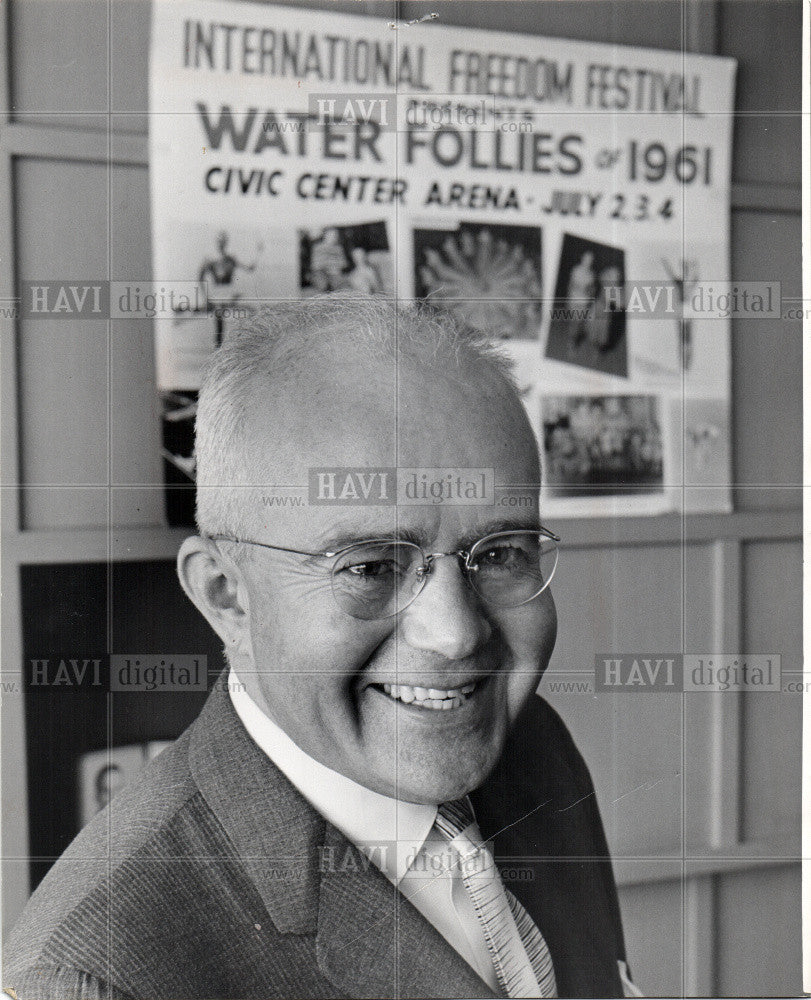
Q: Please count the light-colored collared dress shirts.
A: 1